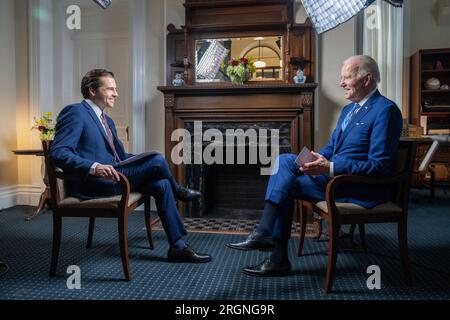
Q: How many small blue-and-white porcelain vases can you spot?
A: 2